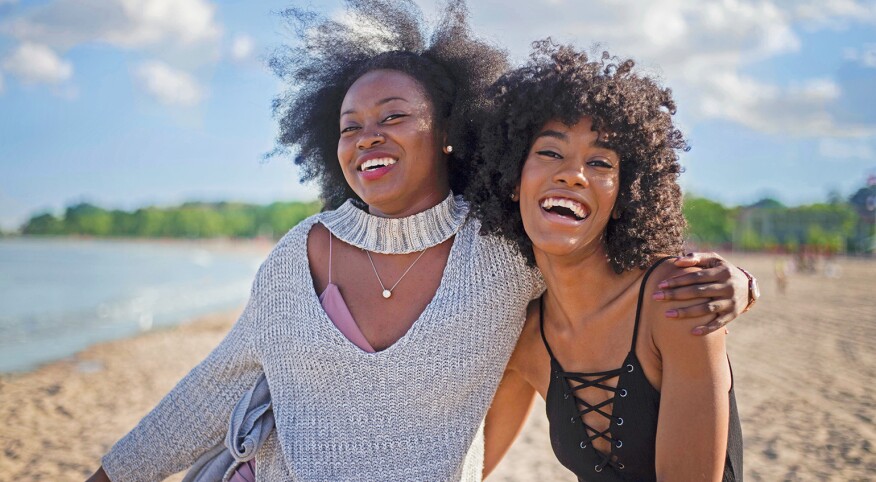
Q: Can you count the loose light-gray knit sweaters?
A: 1